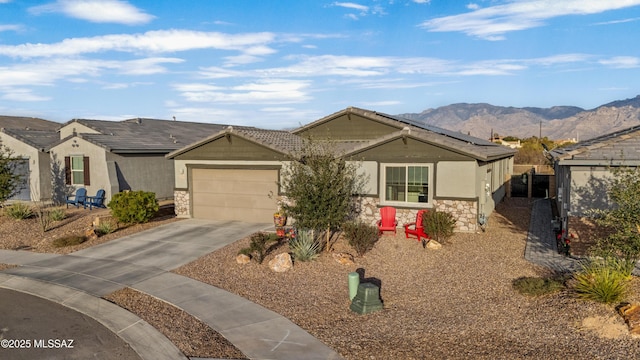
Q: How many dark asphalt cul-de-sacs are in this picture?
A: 1